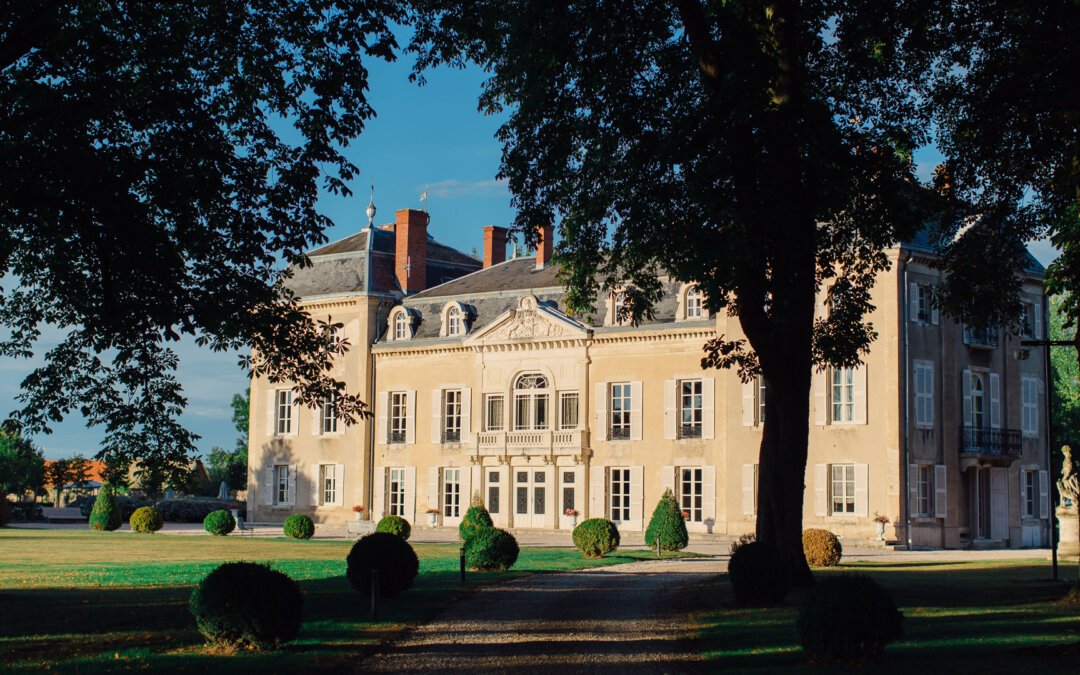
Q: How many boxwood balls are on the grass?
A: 11